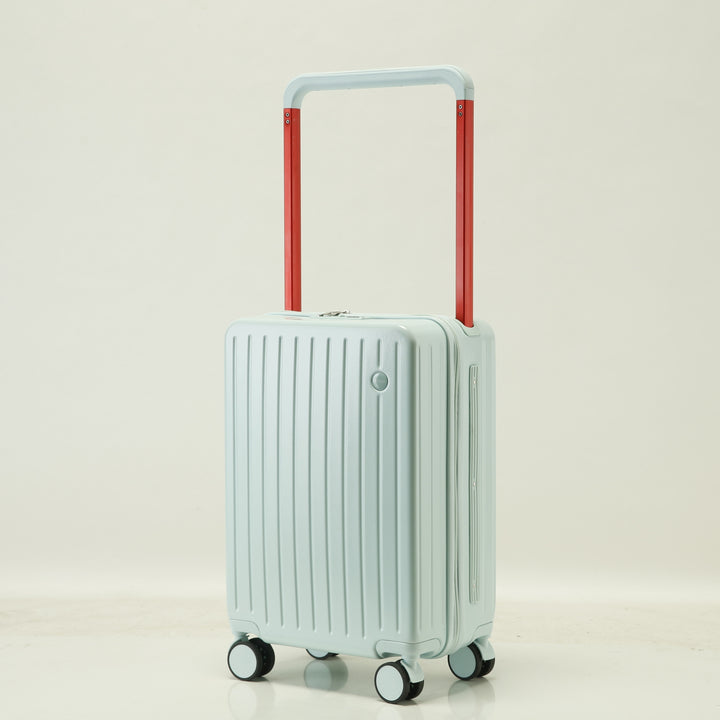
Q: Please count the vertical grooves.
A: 11